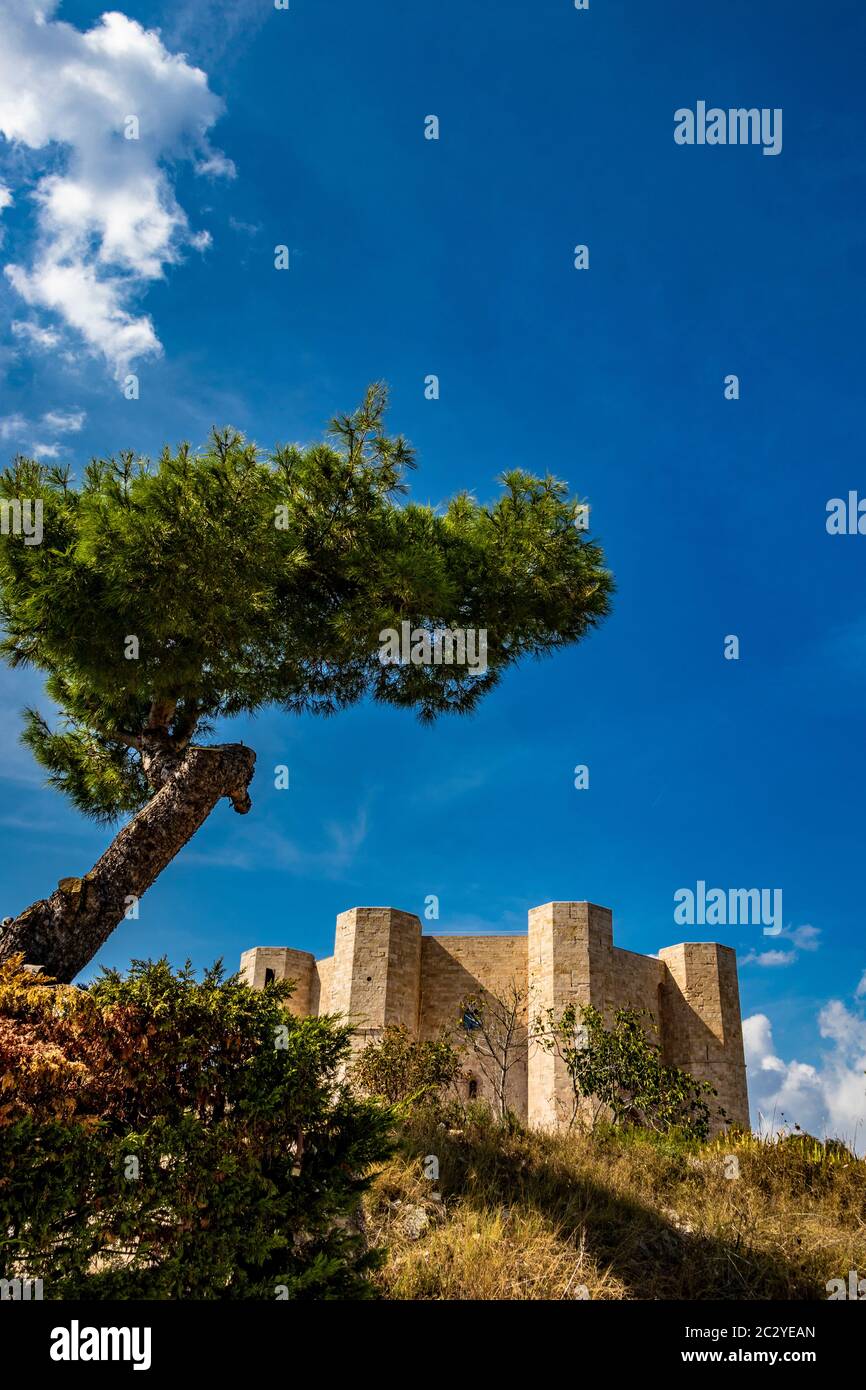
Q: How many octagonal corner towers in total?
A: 4